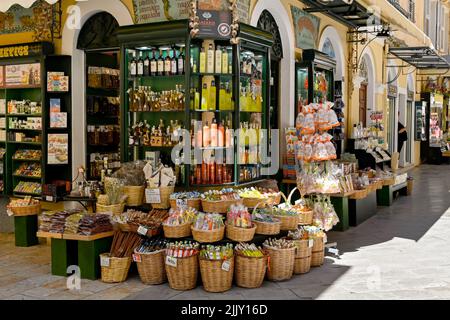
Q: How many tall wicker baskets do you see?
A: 8